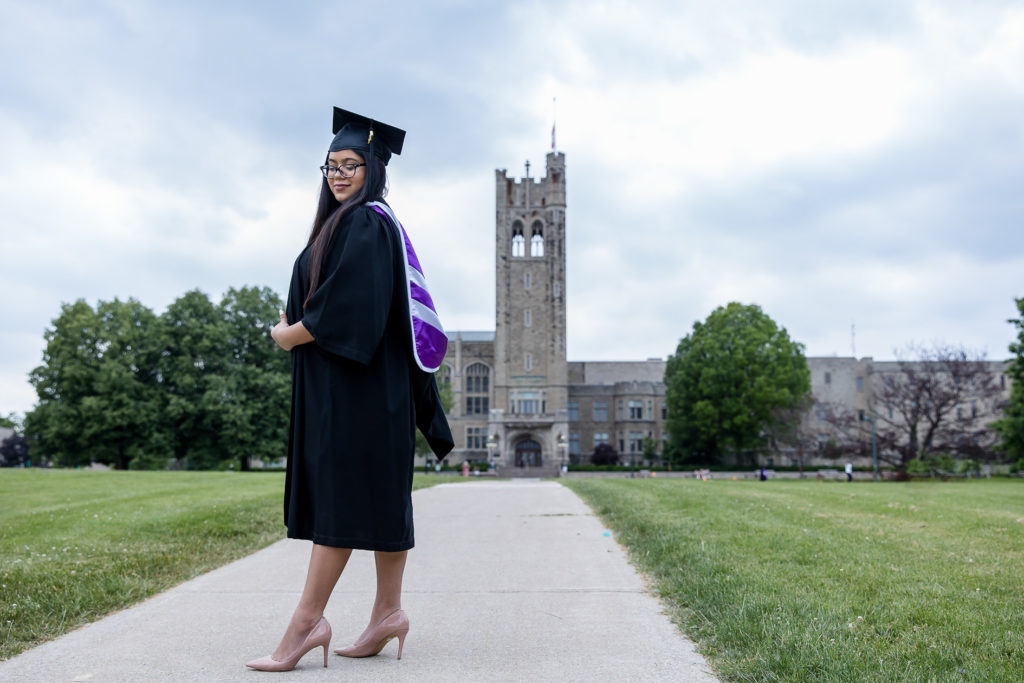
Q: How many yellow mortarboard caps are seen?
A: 0